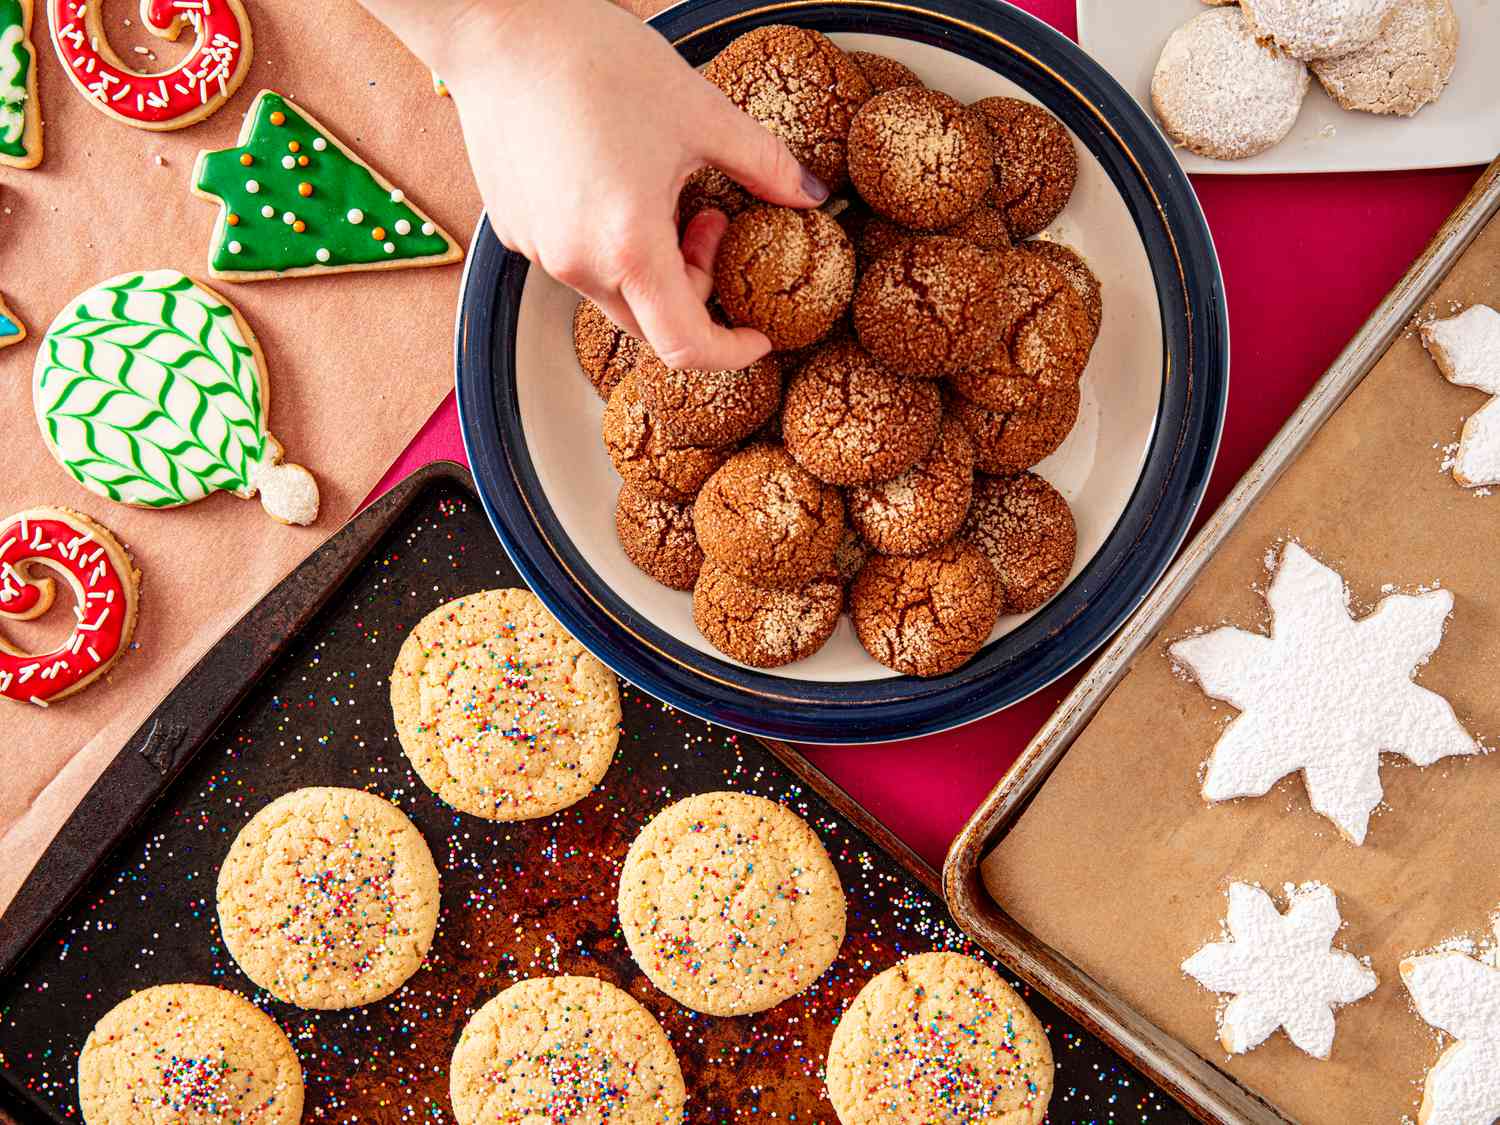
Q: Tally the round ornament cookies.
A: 1